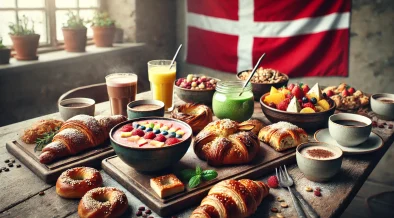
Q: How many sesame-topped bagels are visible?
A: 2